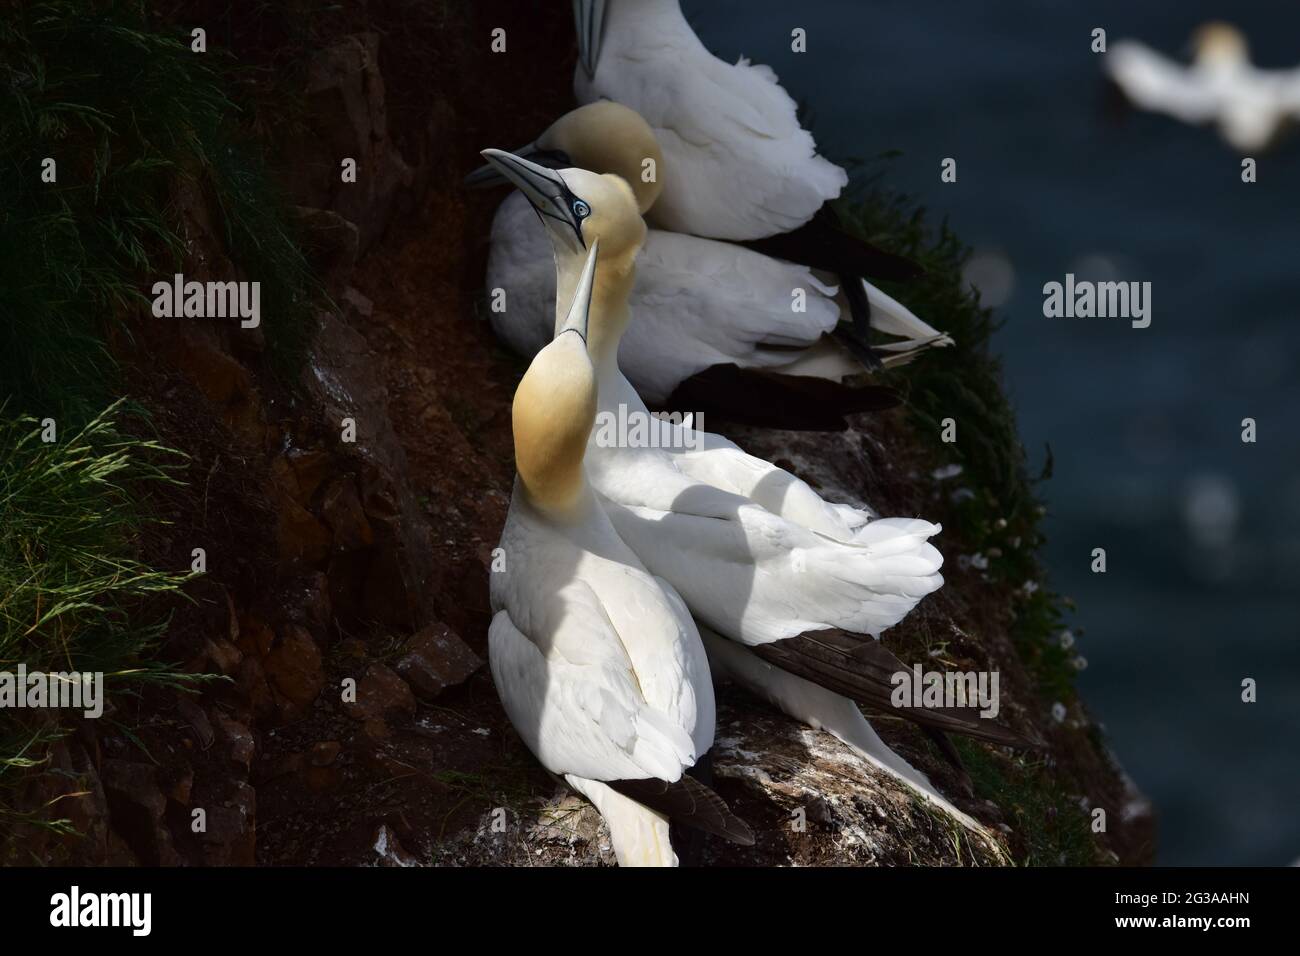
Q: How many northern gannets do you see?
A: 5